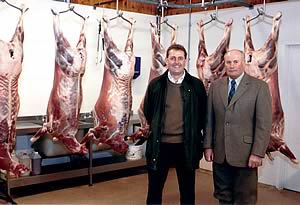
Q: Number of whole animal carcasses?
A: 6